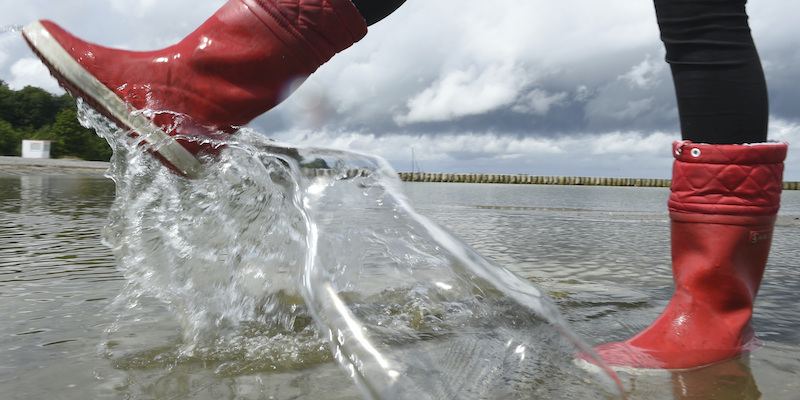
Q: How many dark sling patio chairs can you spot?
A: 0